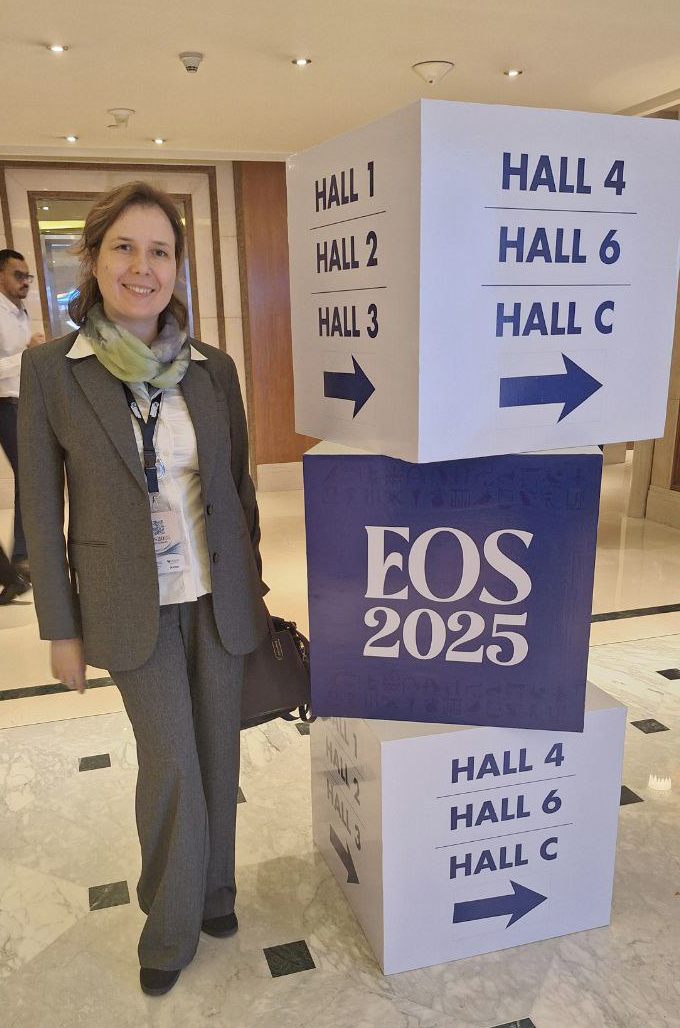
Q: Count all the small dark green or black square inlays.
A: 9